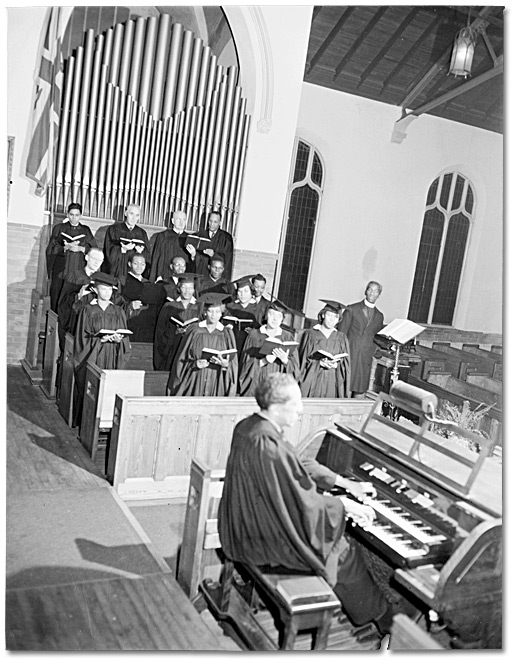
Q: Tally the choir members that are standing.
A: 15